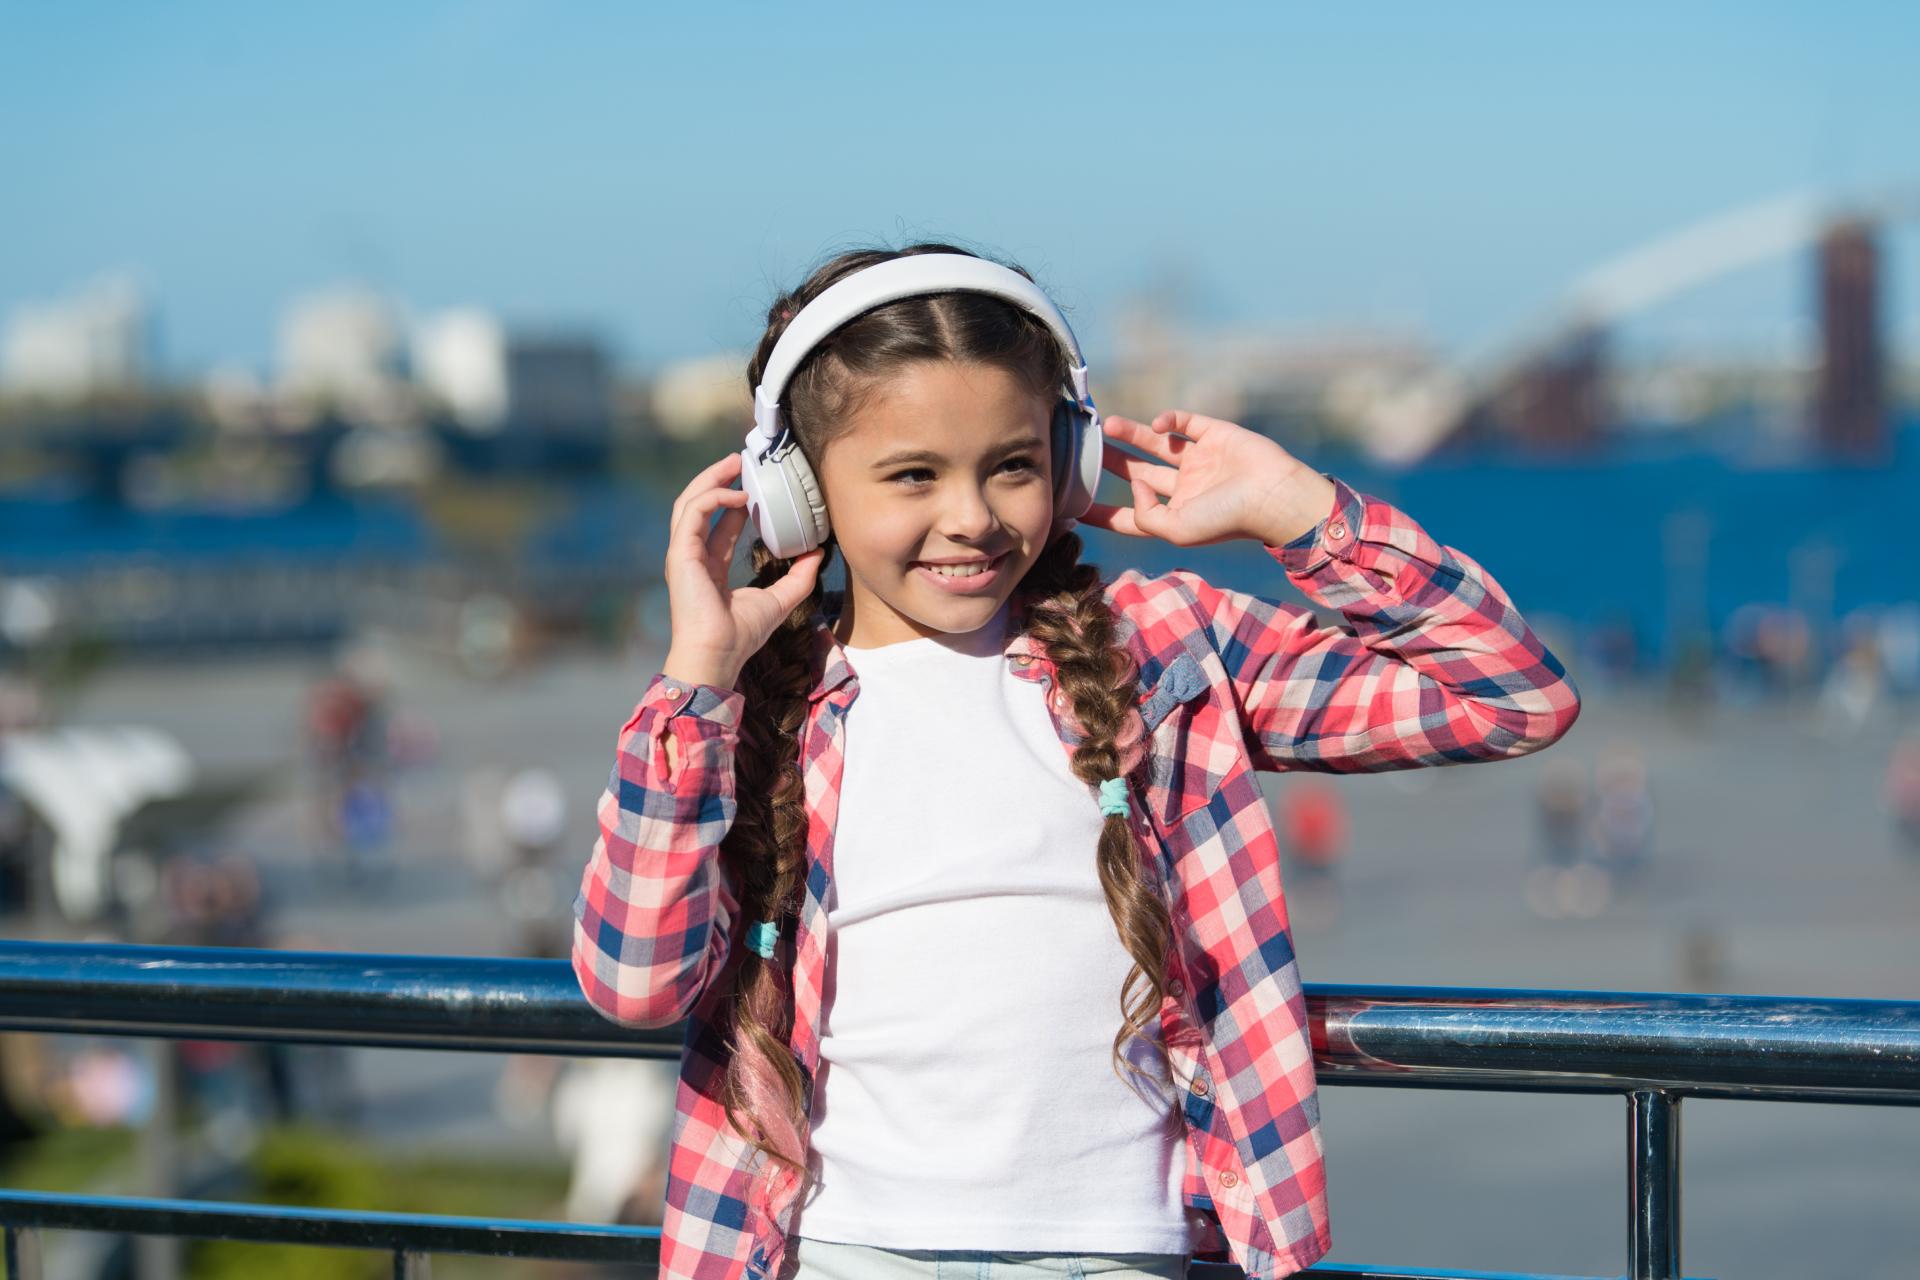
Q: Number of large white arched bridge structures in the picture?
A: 1